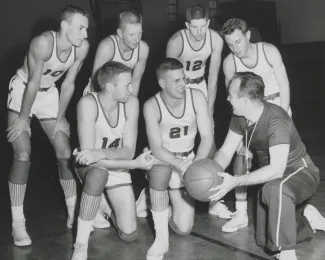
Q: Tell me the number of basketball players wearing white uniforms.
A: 6